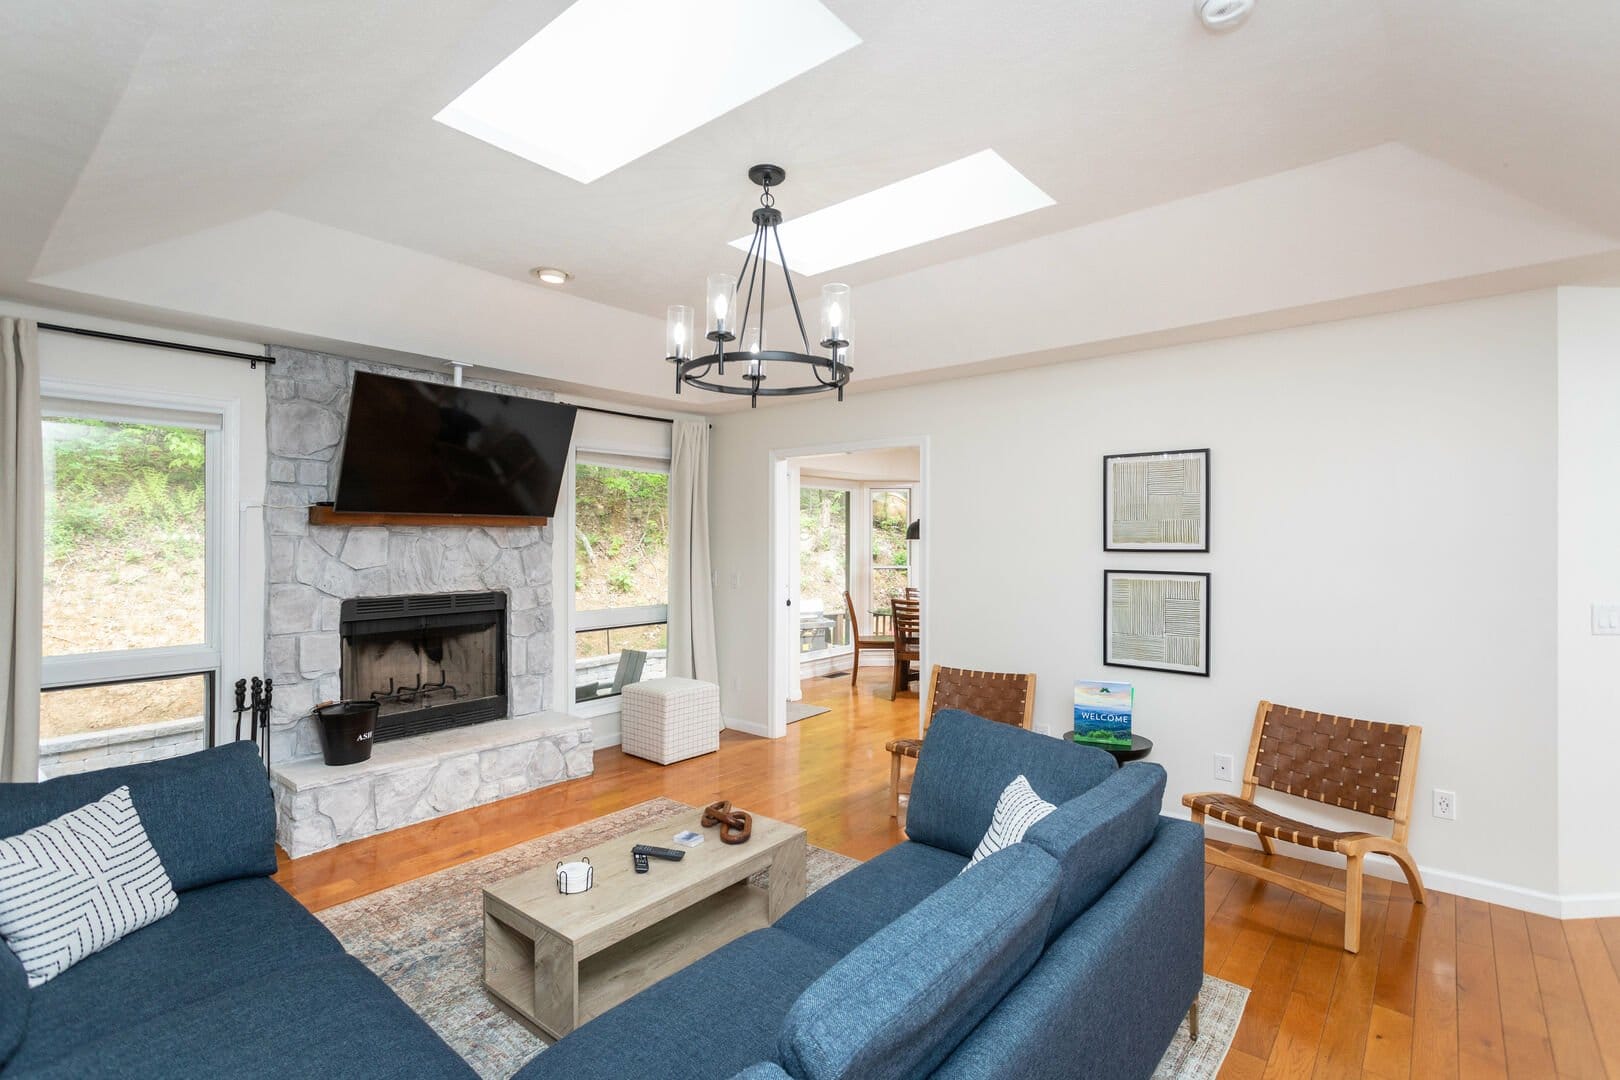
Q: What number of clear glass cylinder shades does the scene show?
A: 5